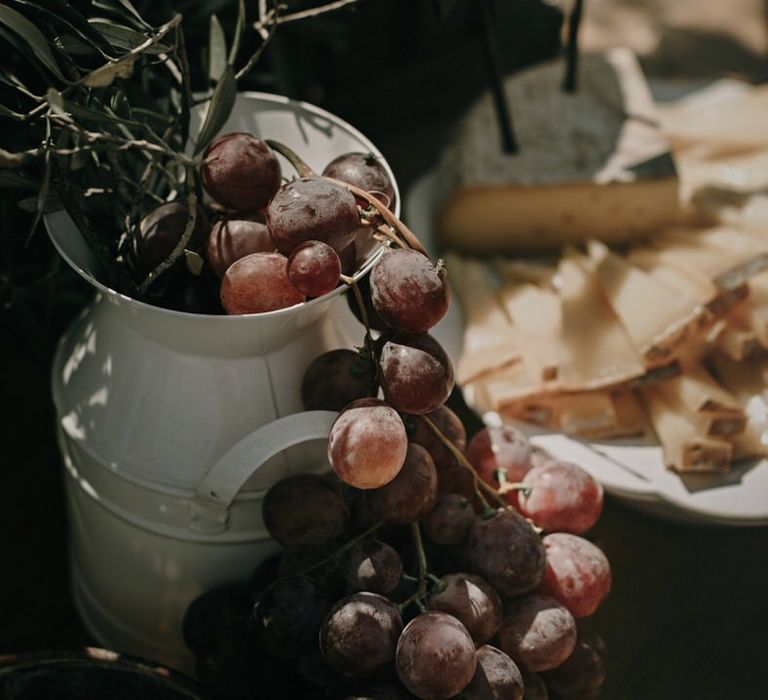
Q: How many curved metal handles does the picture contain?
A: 1